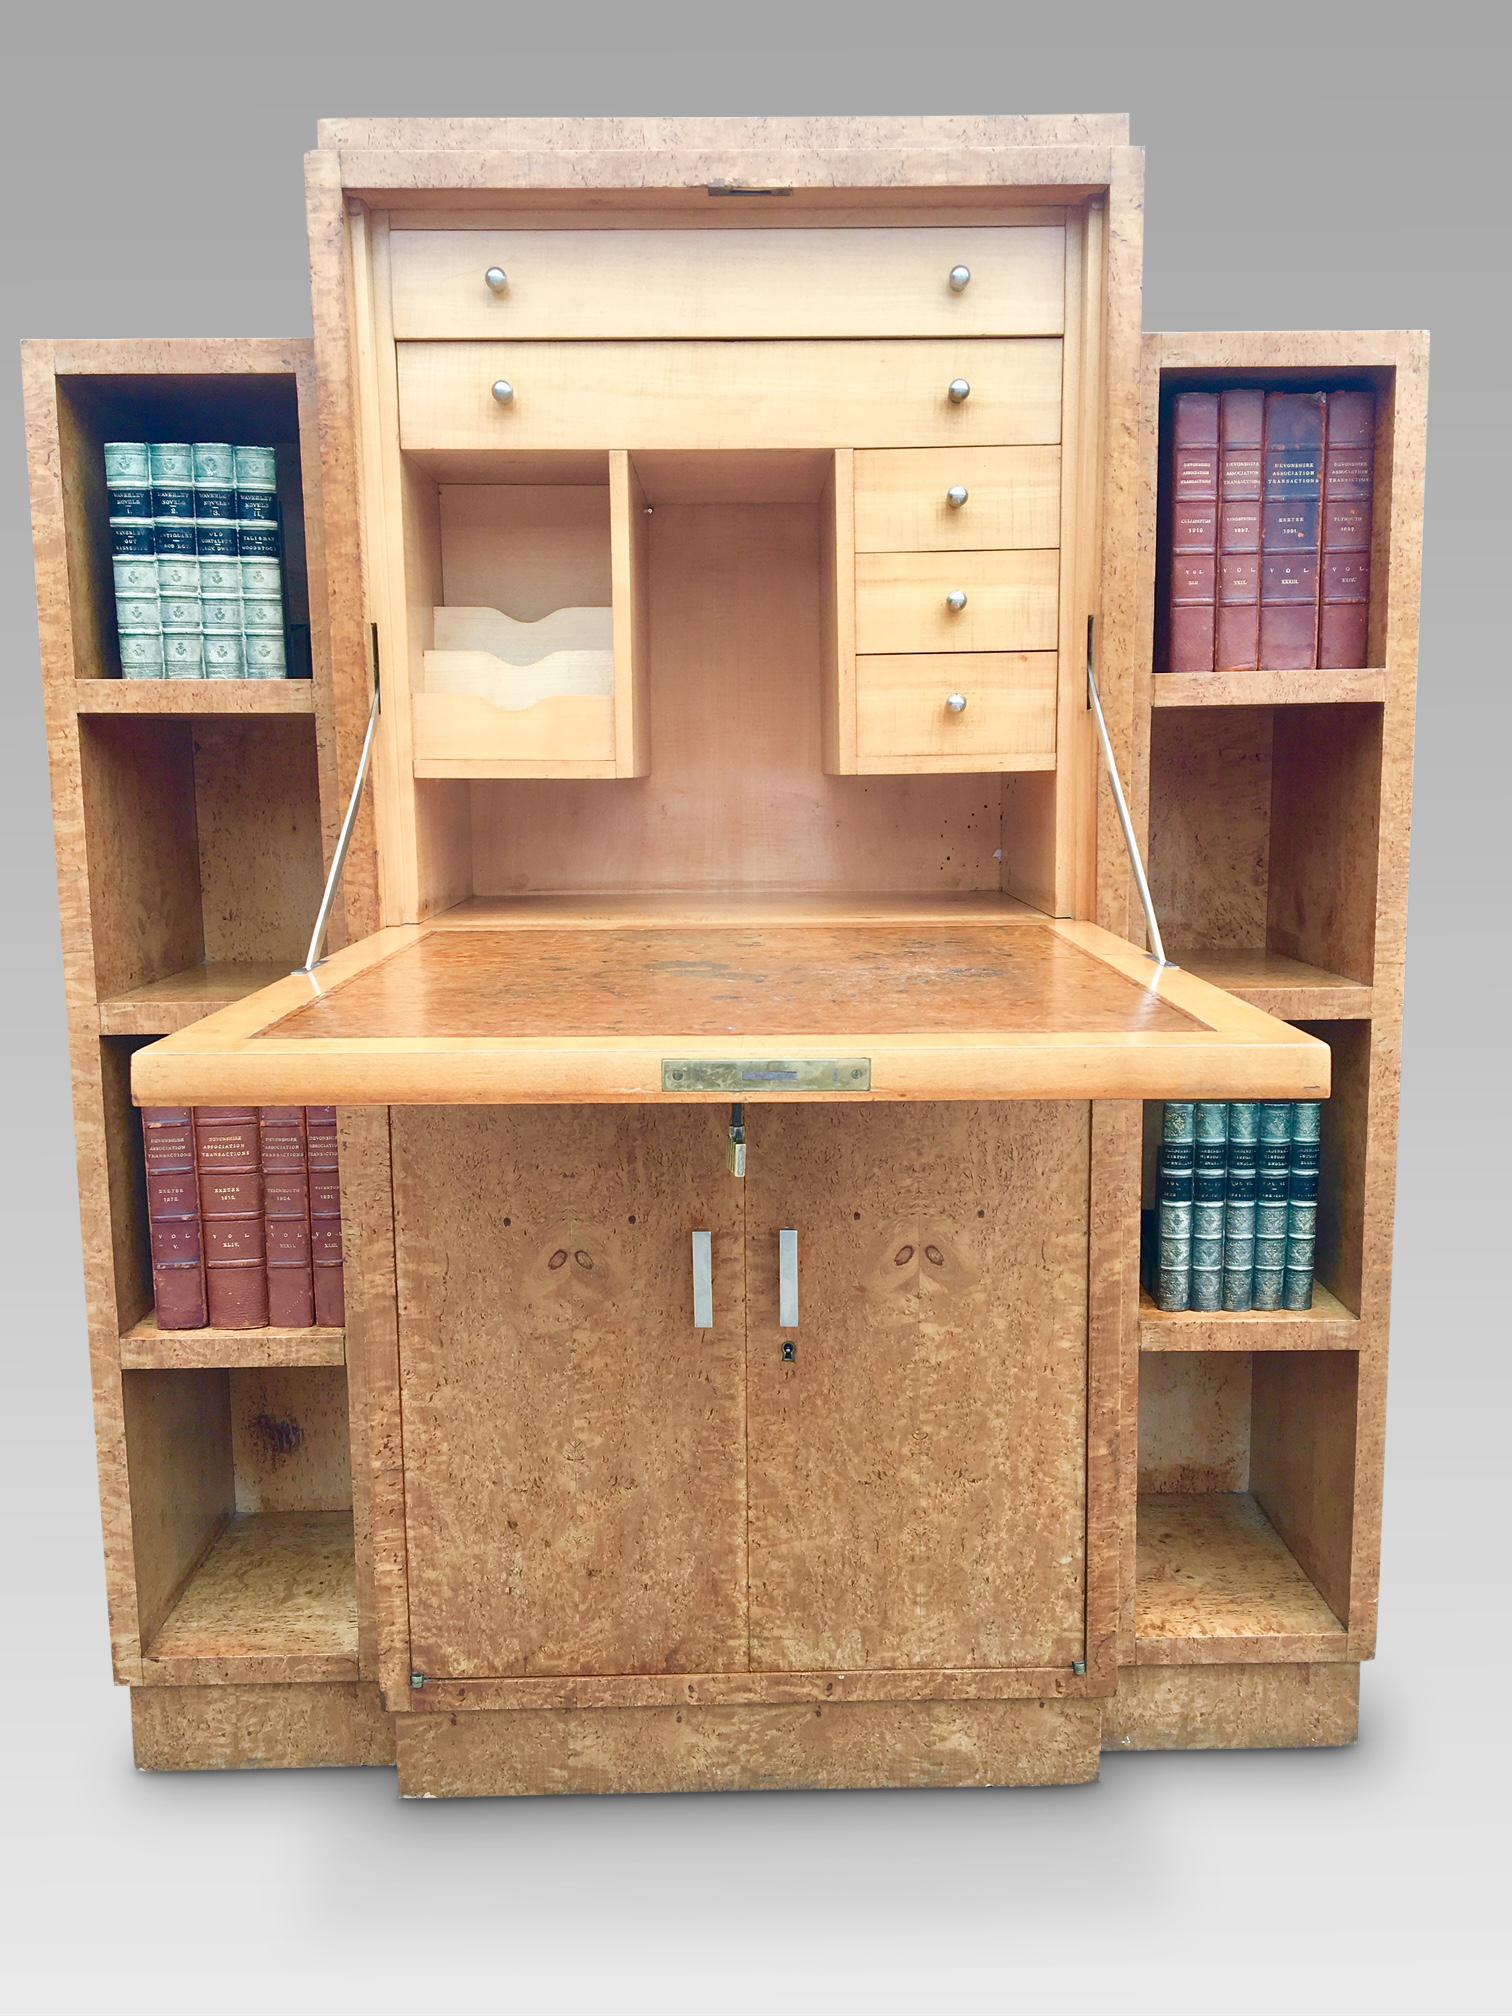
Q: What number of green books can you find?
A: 9